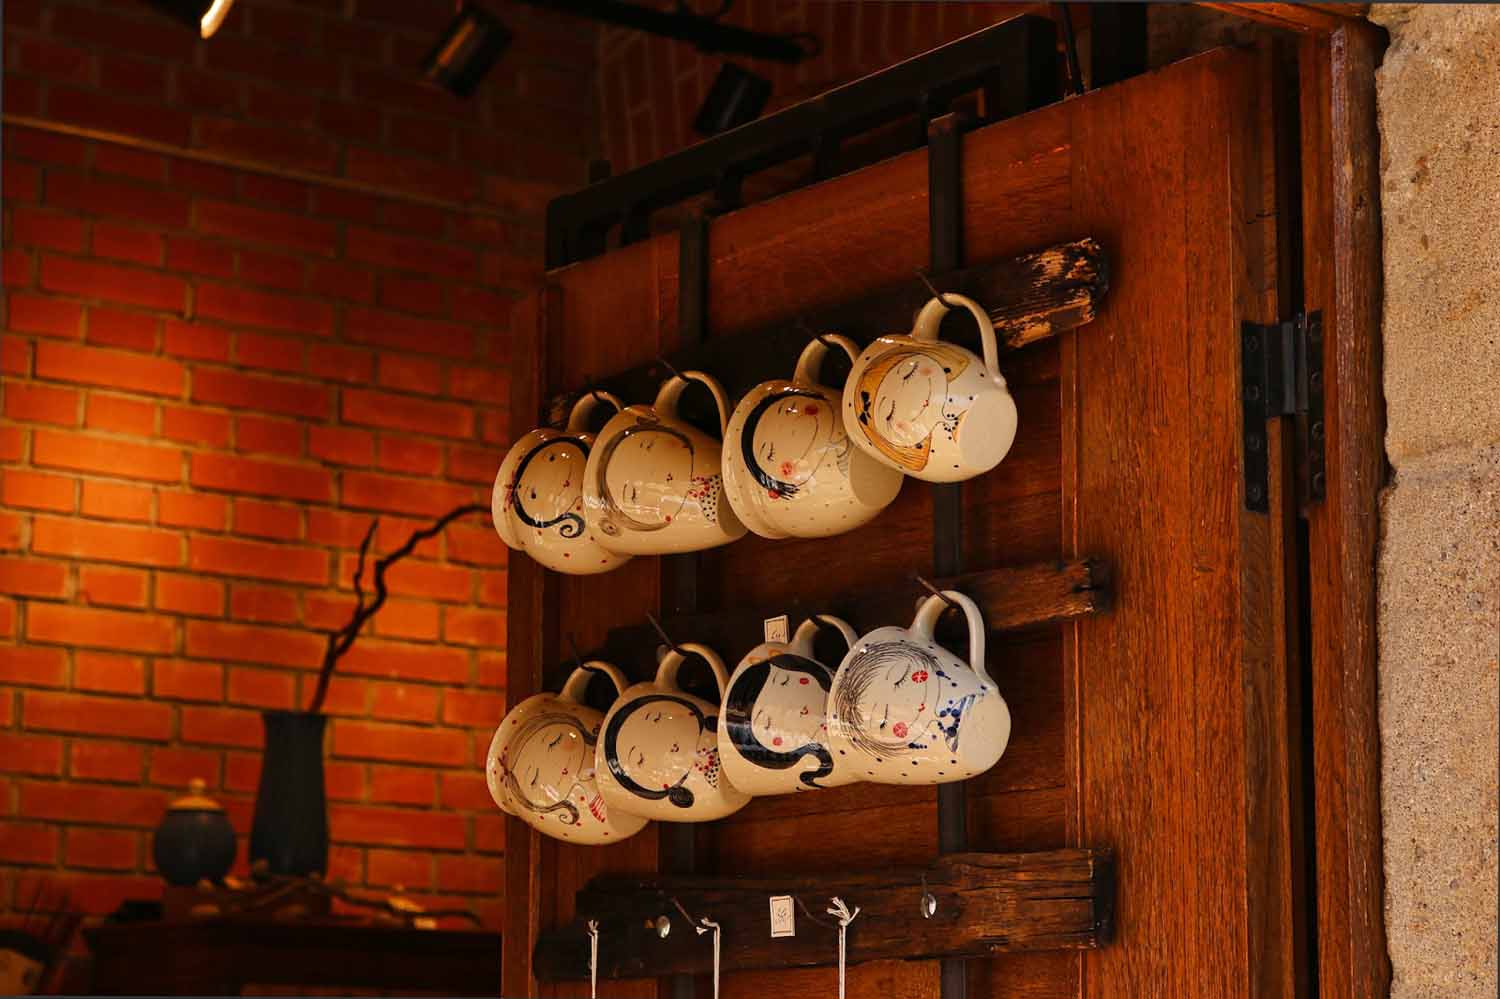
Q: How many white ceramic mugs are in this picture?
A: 8